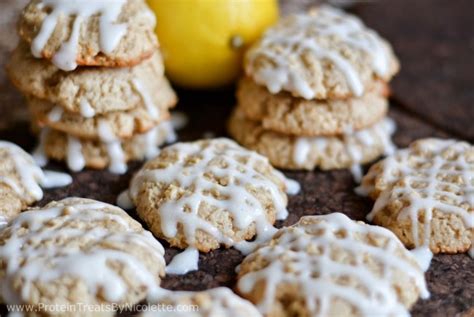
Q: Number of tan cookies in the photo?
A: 13